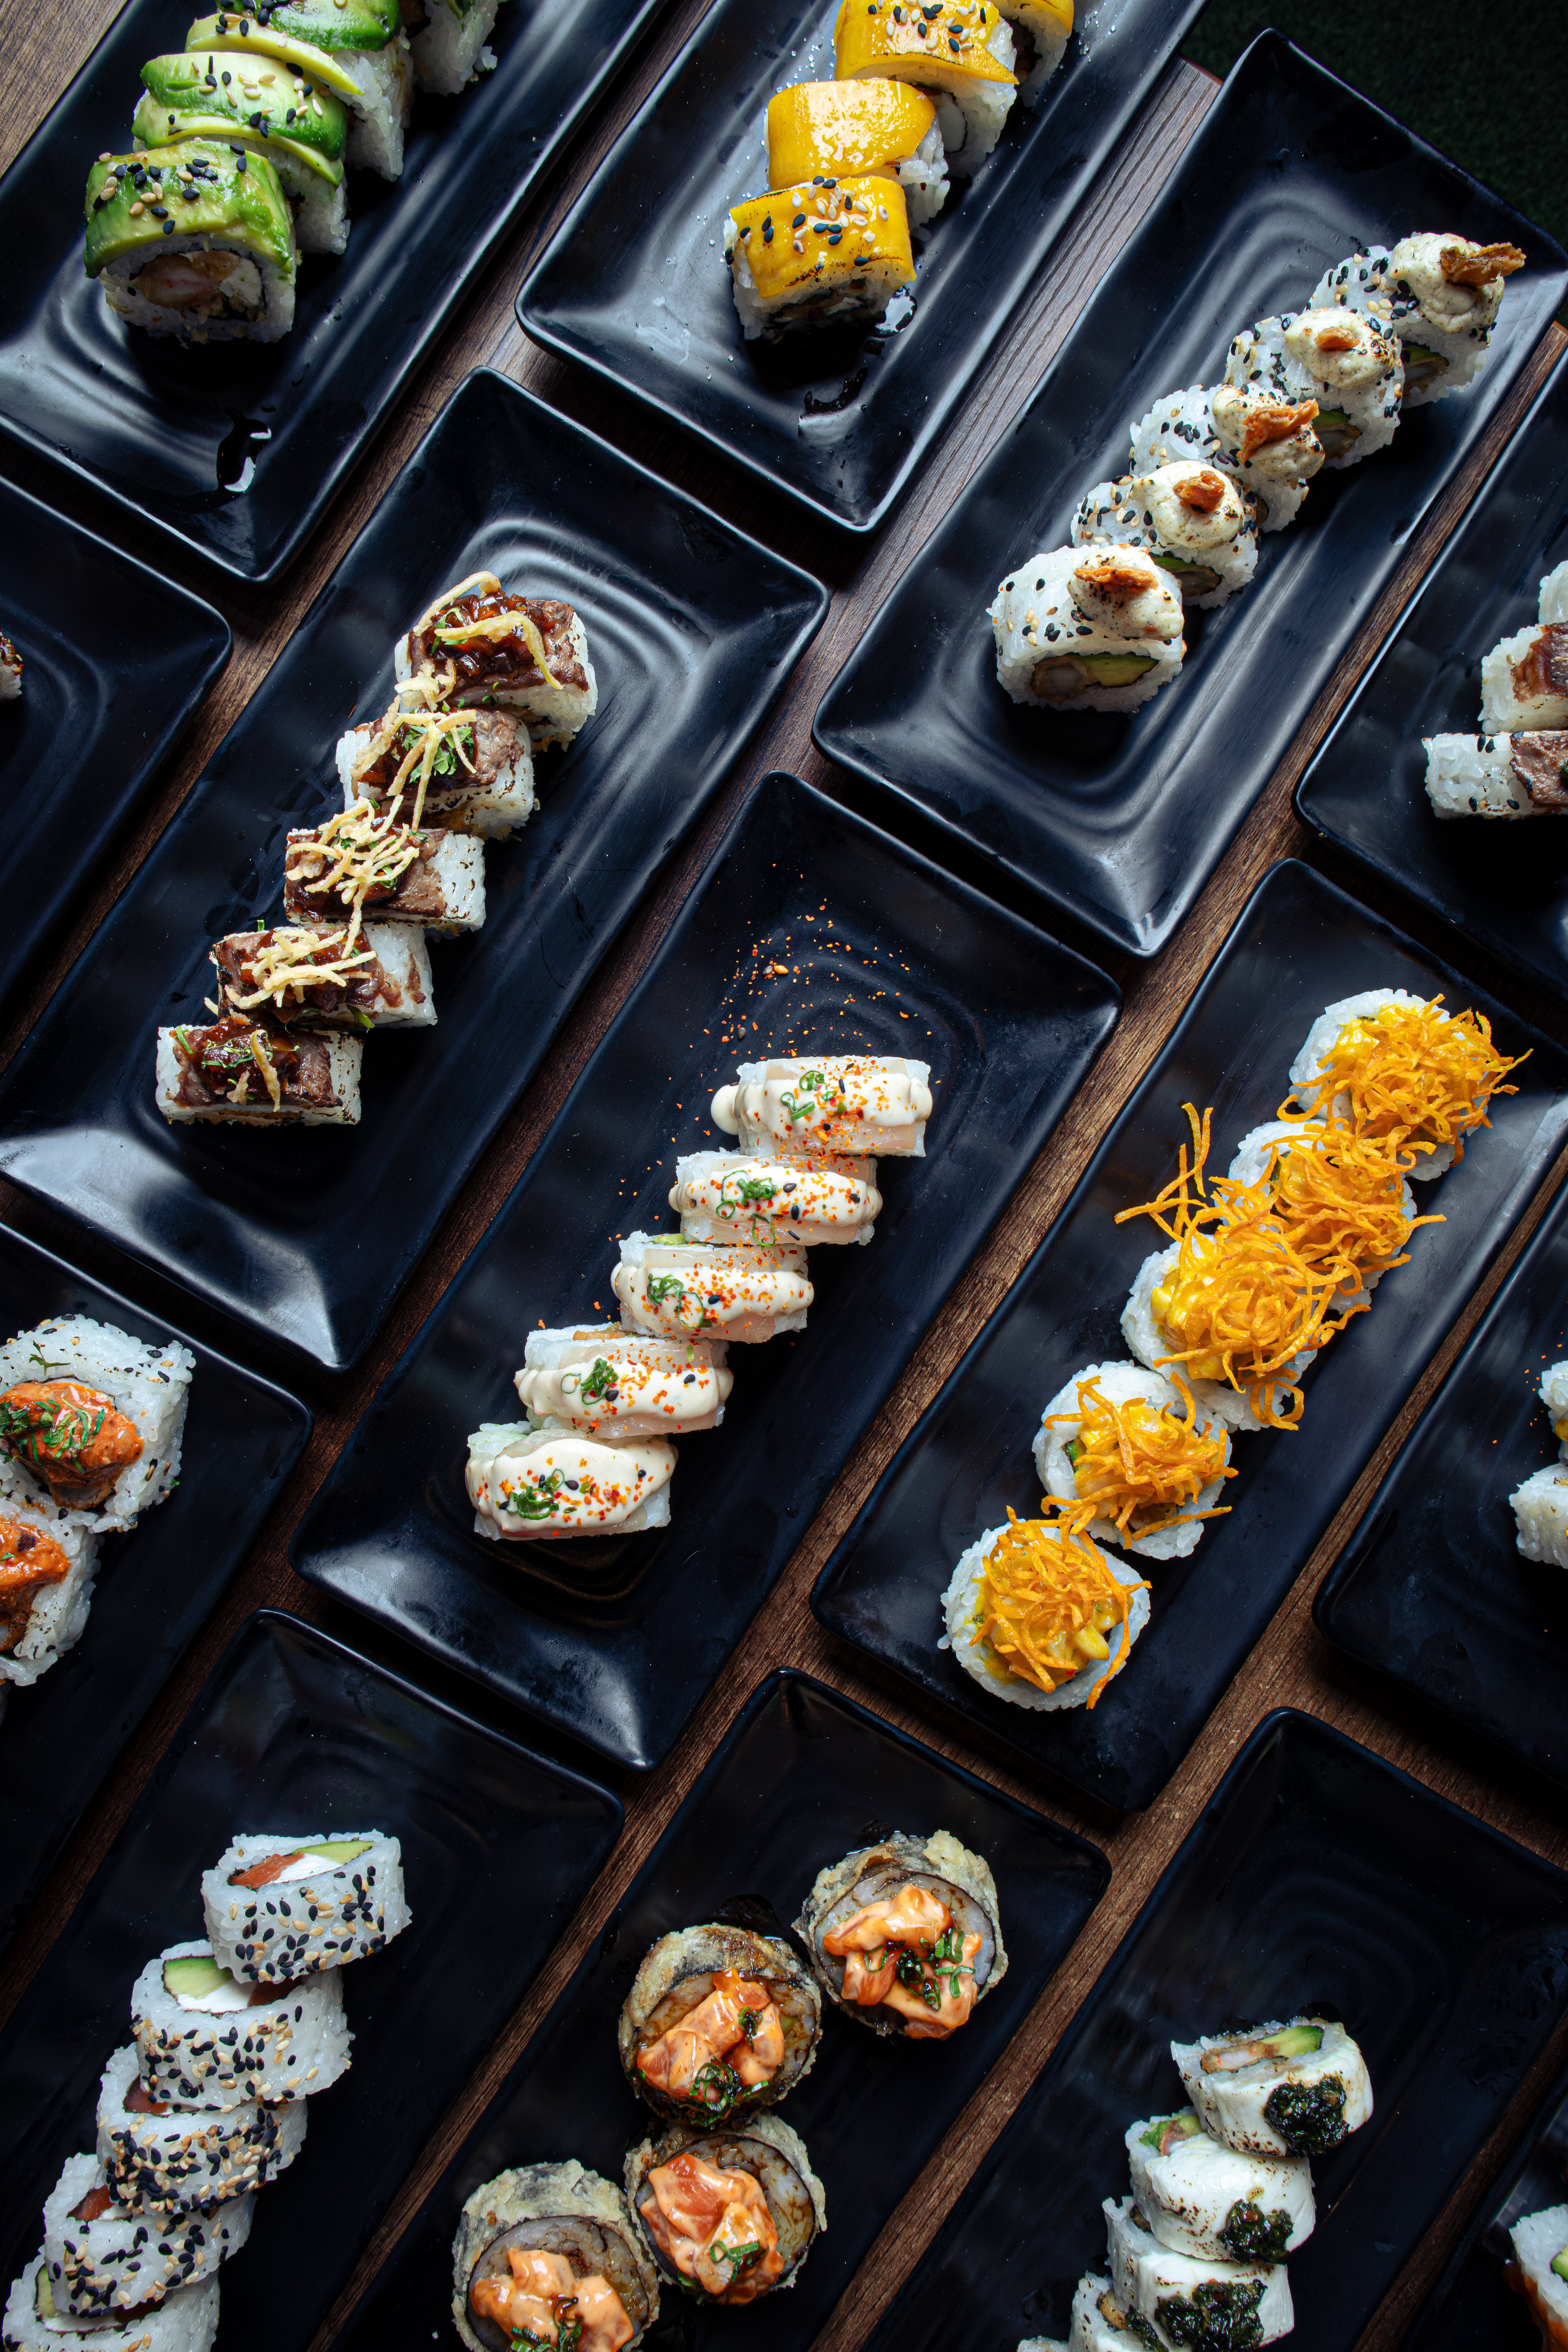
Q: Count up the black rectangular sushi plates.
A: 14